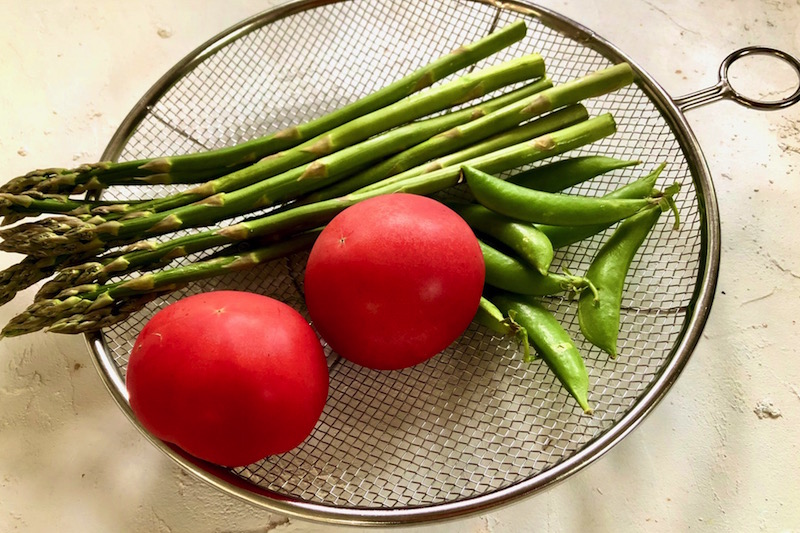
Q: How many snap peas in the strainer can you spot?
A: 8